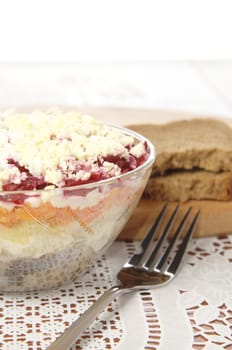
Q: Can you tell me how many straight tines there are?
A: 4